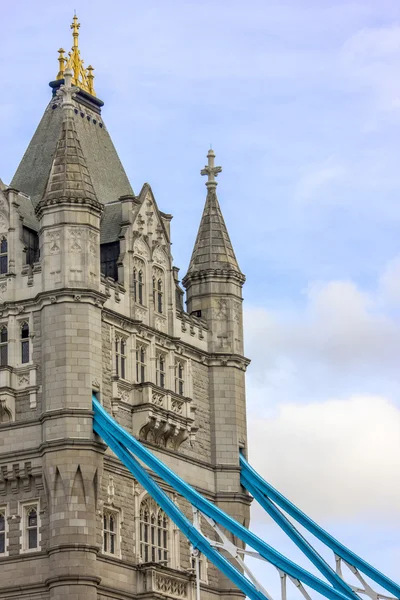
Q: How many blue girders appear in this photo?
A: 4